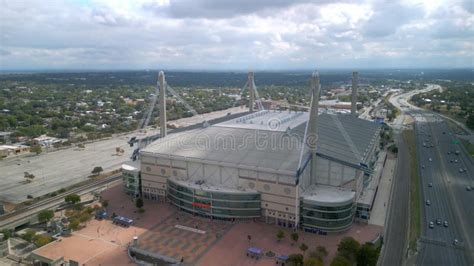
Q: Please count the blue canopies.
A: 4